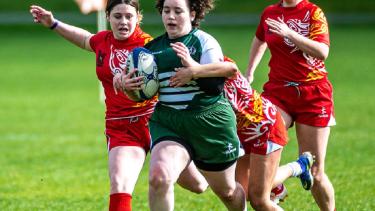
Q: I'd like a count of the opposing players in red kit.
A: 3